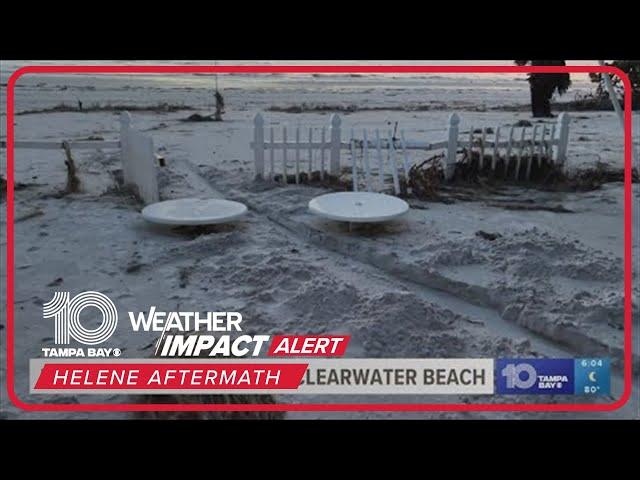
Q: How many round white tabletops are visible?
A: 2